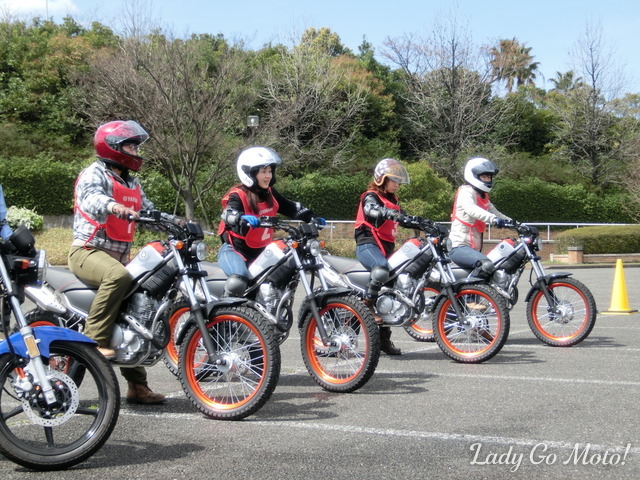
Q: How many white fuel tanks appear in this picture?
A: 4